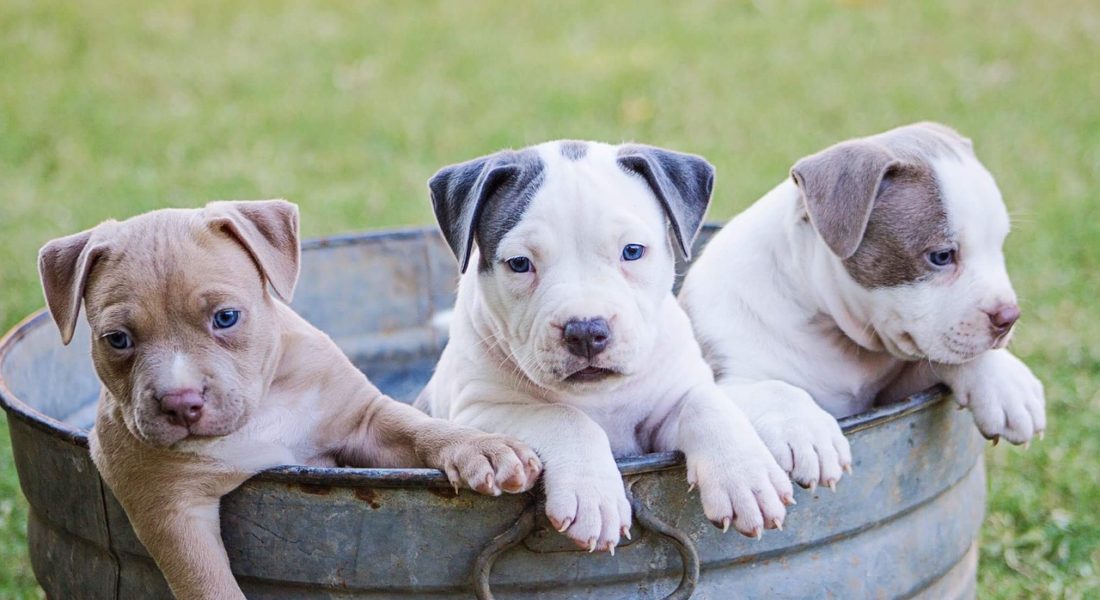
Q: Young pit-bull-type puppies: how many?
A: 3